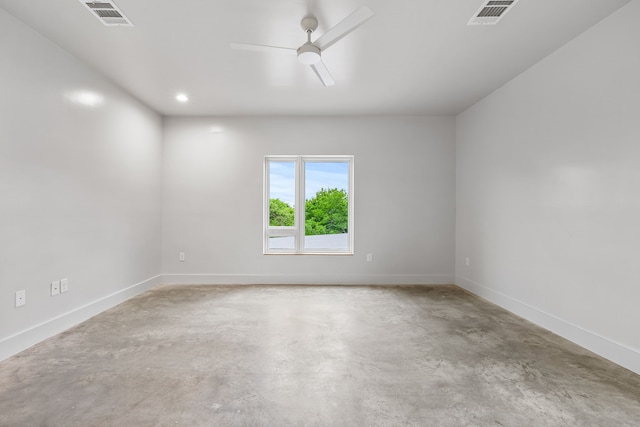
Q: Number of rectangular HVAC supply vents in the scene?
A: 2